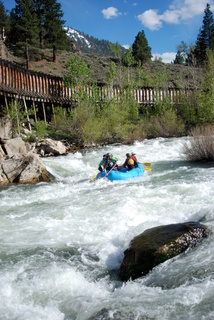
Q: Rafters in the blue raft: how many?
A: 4